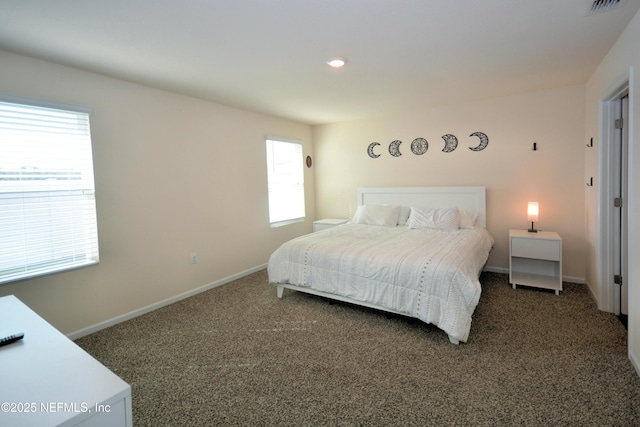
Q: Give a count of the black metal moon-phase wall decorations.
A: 5